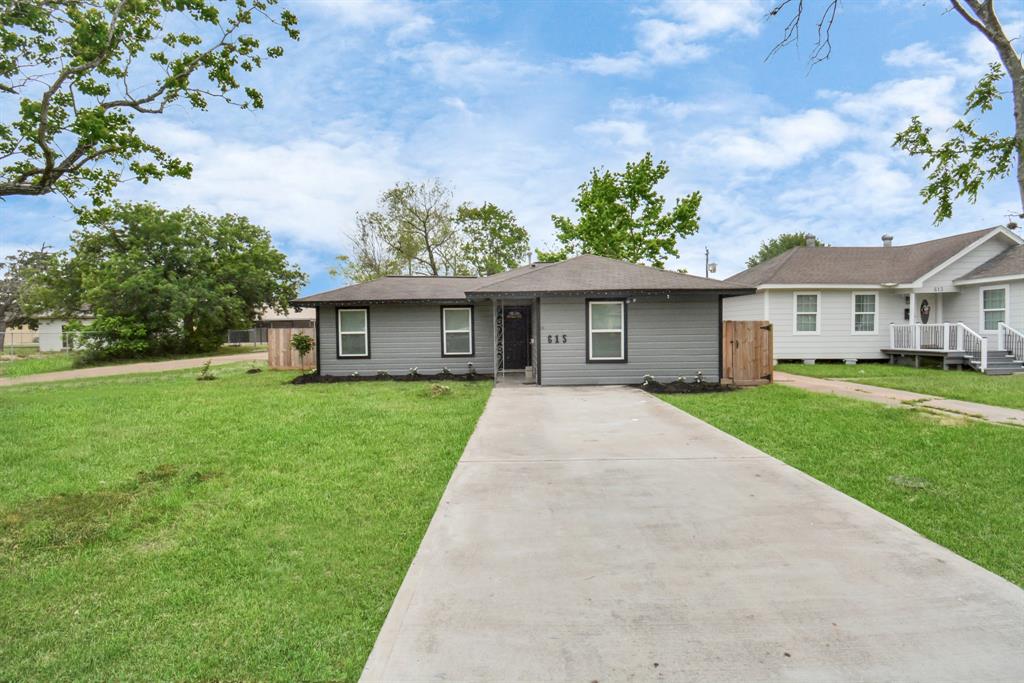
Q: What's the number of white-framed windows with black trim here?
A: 3